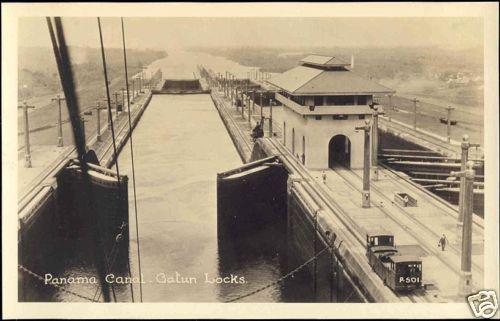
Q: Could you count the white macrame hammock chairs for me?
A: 0